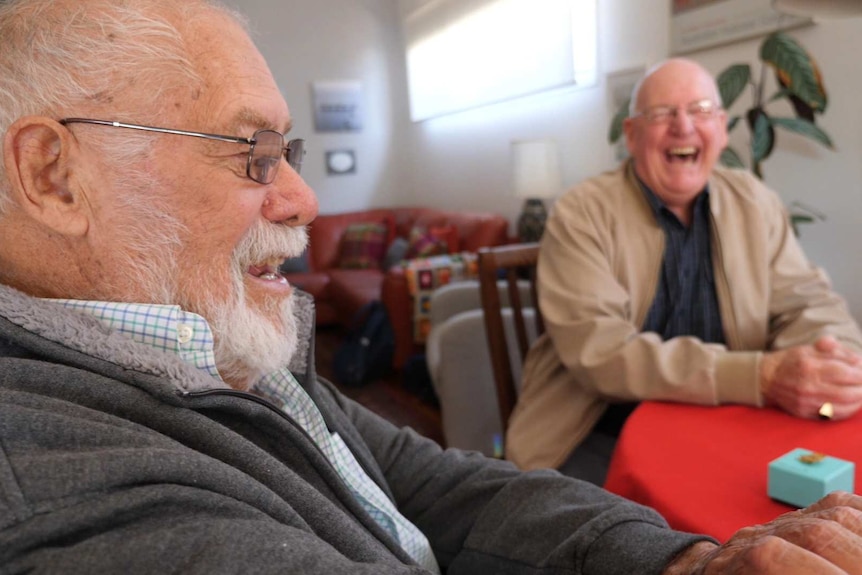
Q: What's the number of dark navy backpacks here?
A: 1